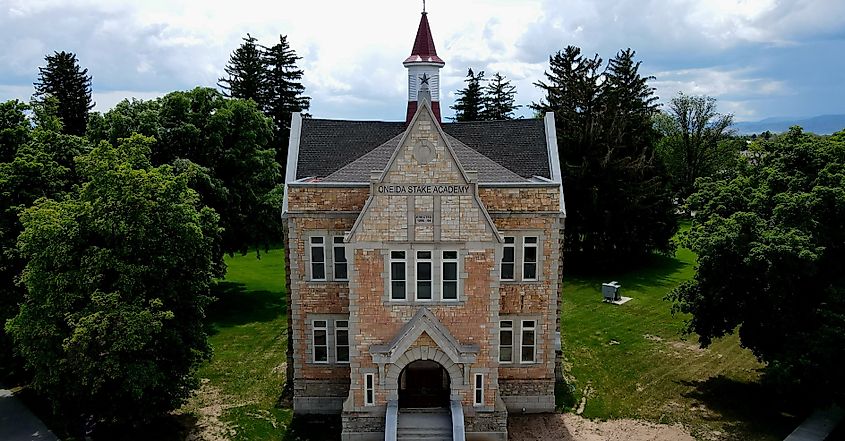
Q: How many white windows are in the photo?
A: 13